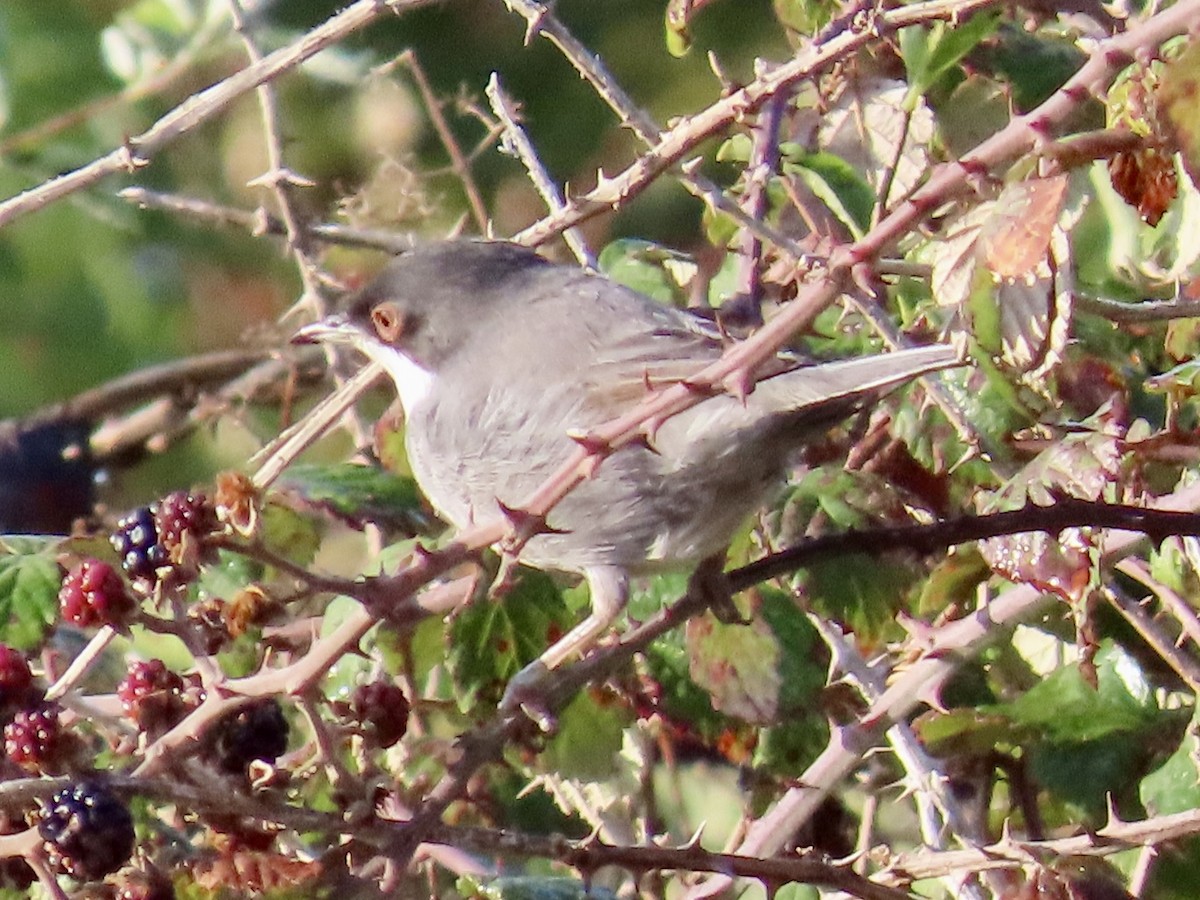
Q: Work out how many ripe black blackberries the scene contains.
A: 3